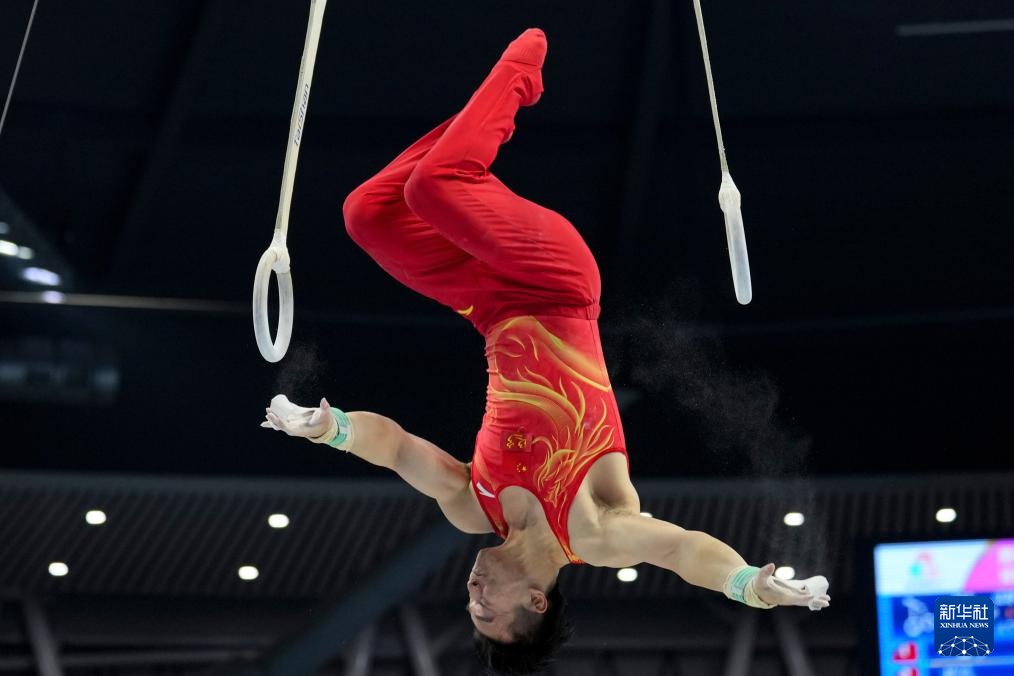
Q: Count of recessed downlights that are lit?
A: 9